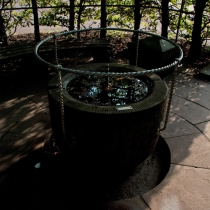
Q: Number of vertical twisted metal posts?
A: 4